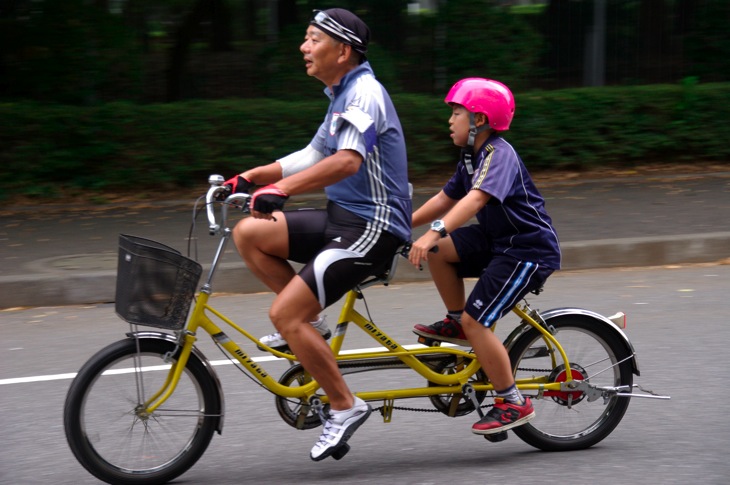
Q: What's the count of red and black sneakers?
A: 2